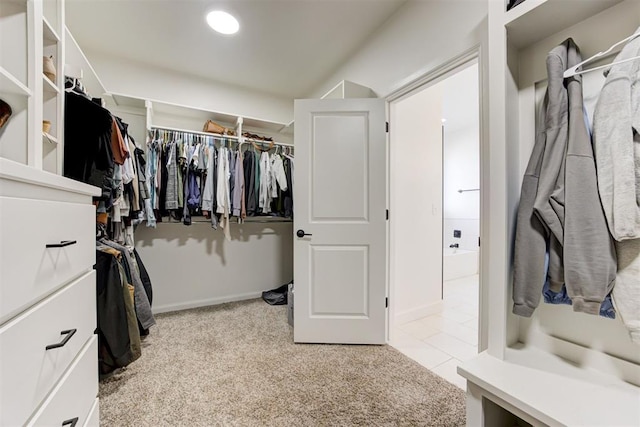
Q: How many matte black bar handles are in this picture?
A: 3